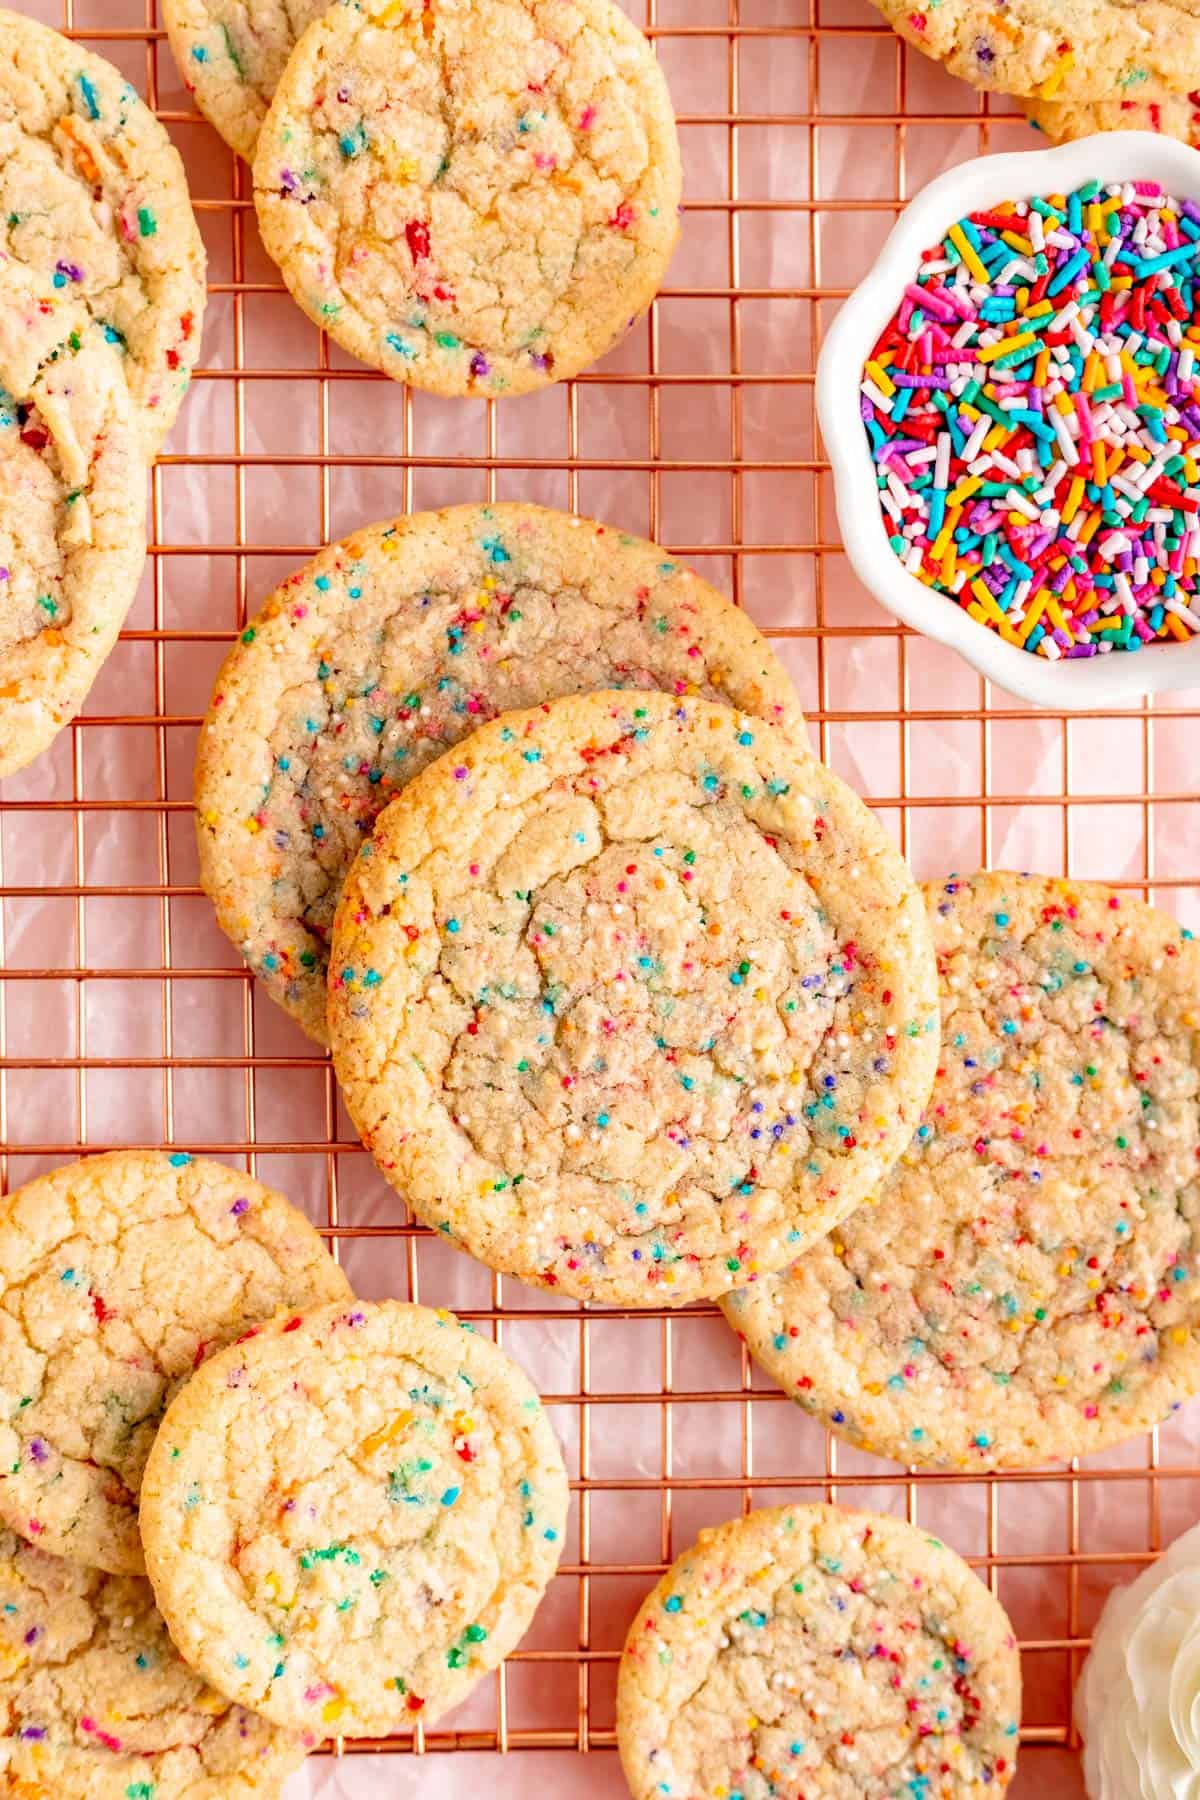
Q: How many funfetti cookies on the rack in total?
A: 13